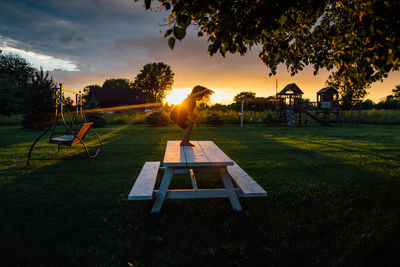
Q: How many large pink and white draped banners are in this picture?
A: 0